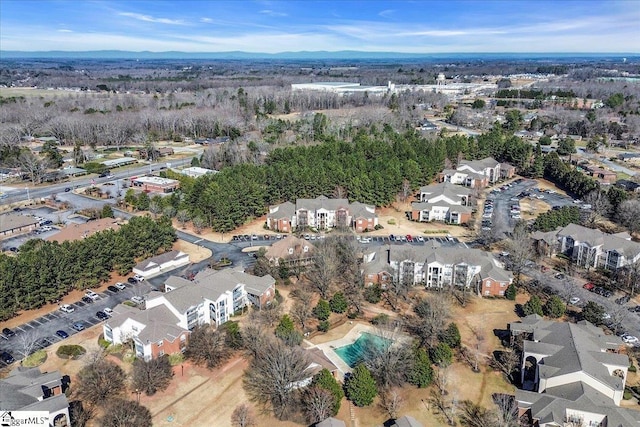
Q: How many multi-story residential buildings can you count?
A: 8